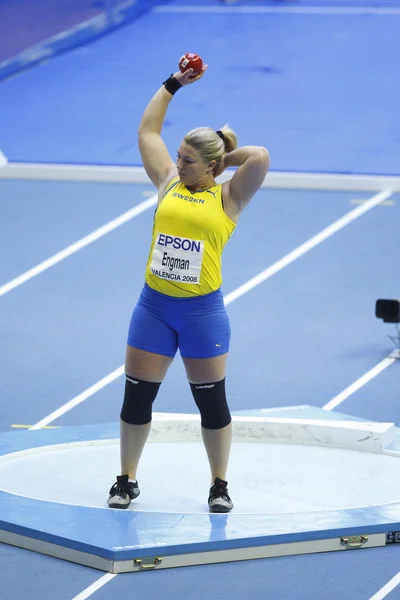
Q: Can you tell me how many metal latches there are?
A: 2